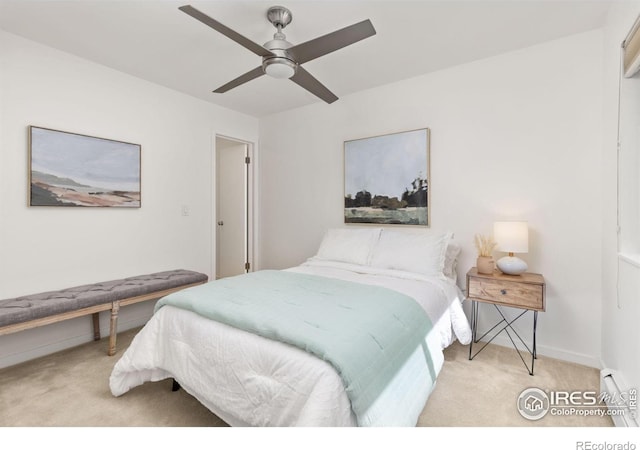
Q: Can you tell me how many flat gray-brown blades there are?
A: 4